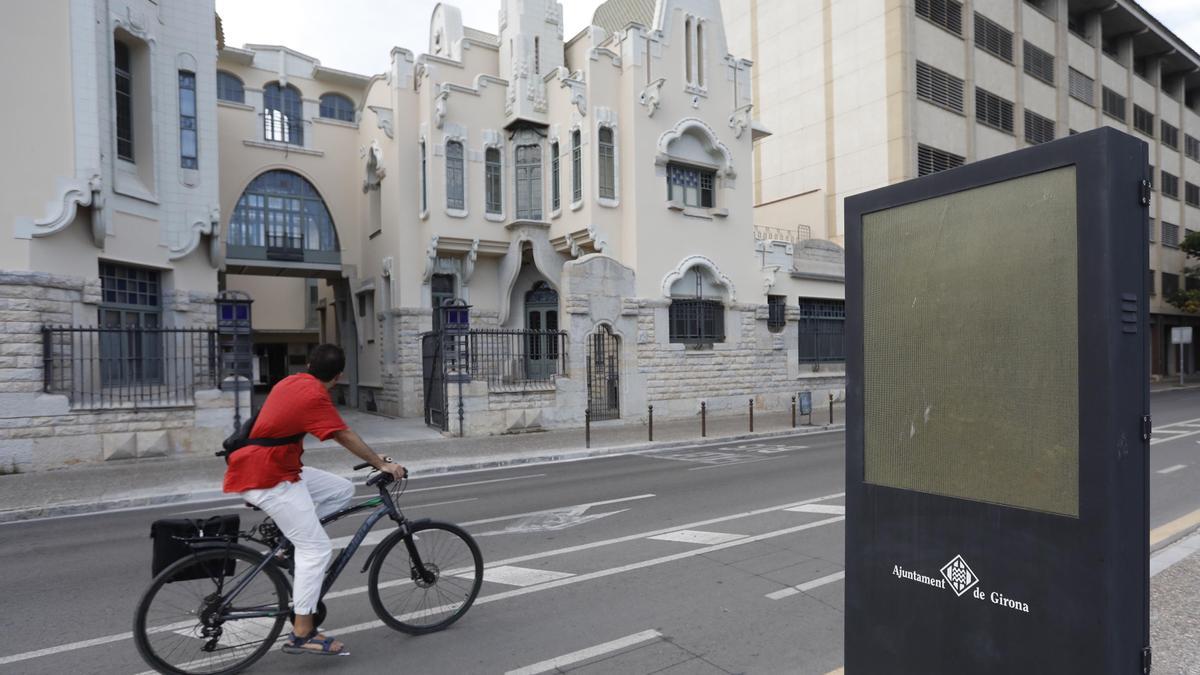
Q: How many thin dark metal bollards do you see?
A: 6